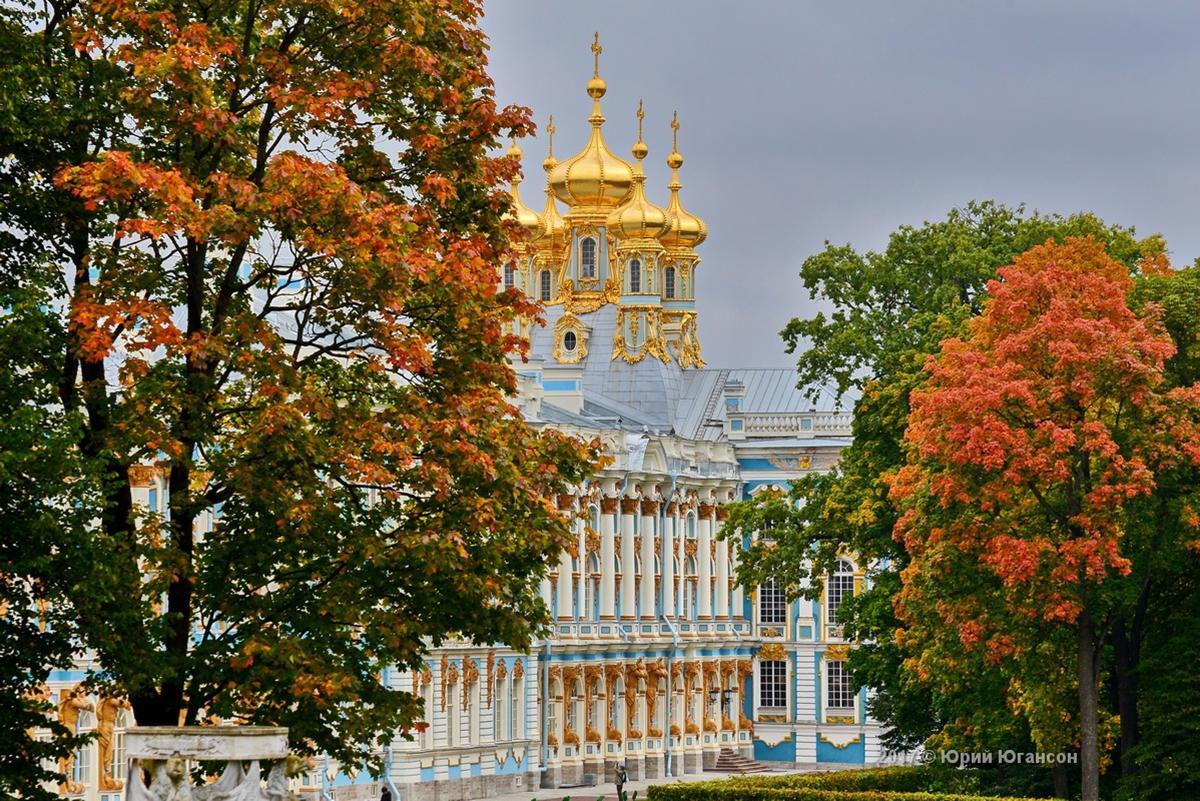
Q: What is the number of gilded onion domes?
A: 5